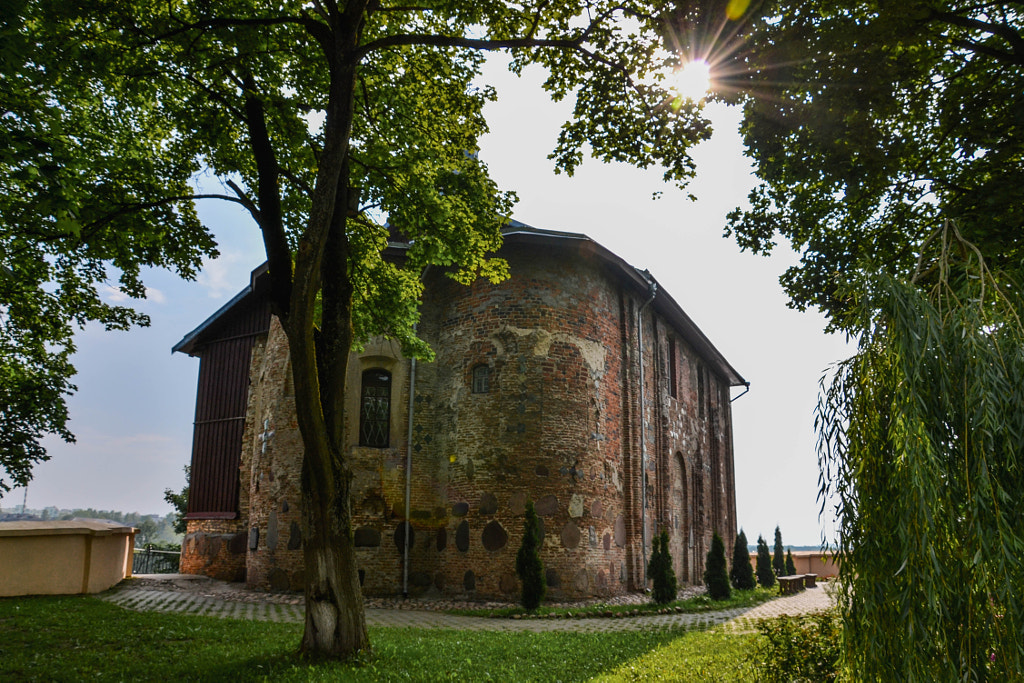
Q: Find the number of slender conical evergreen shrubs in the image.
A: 7